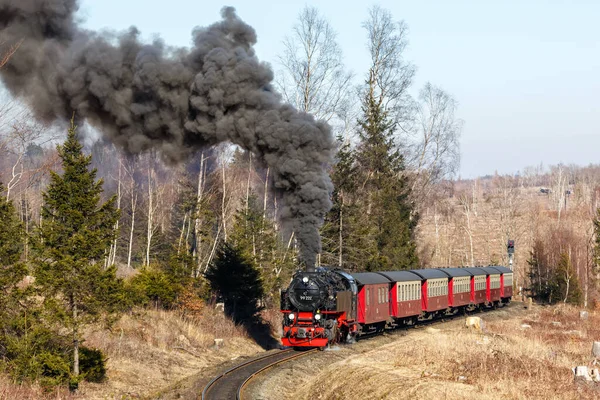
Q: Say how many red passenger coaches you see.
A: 7